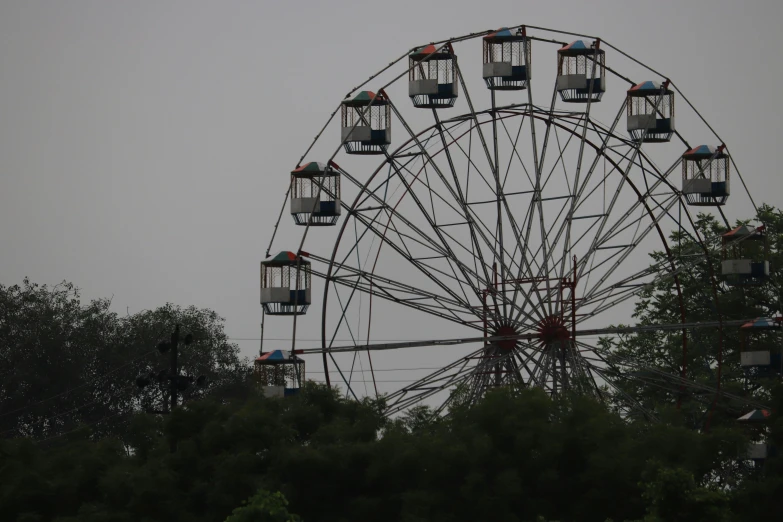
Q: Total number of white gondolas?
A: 12